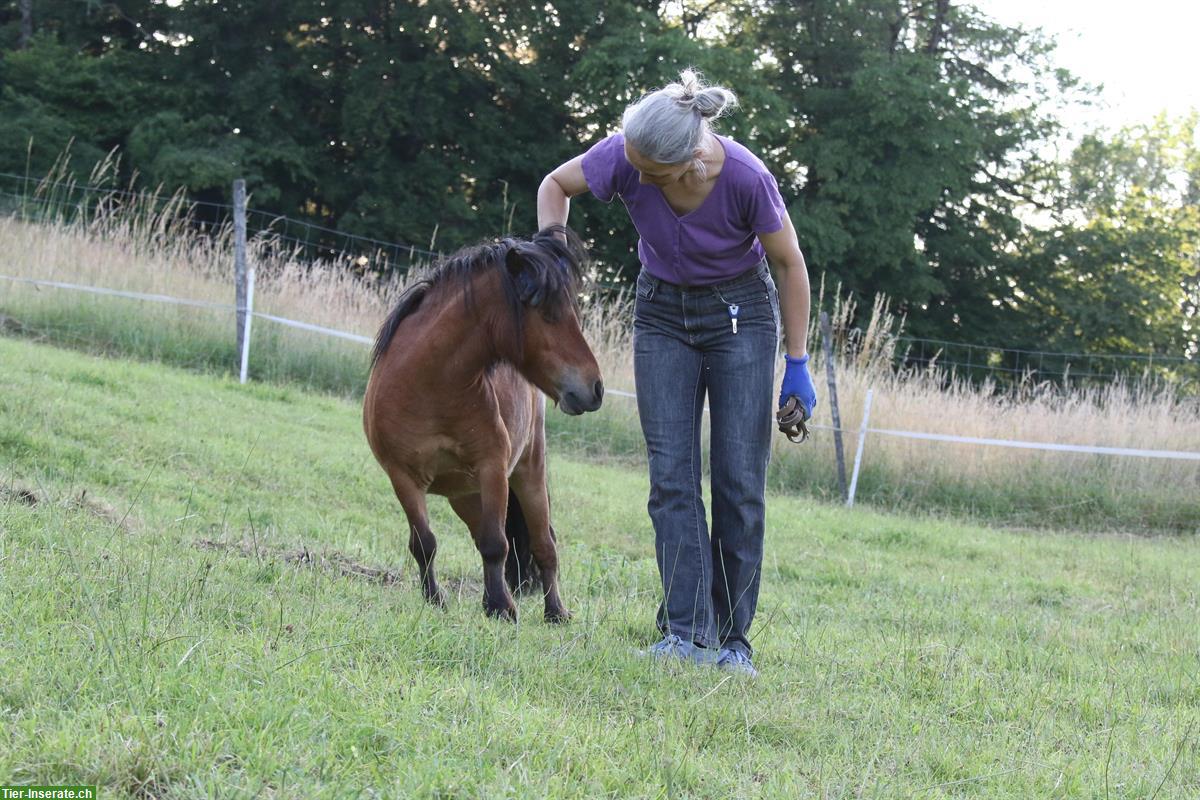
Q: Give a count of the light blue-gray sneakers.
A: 2